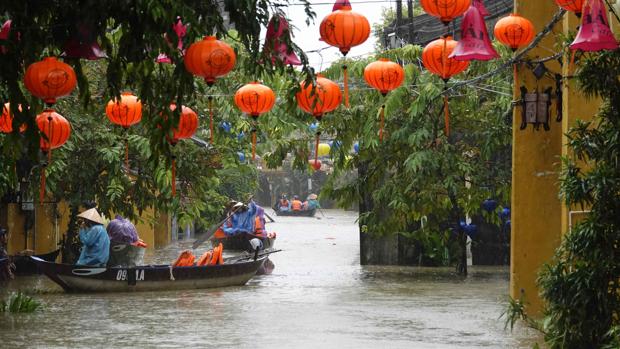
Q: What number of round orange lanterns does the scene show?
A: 14